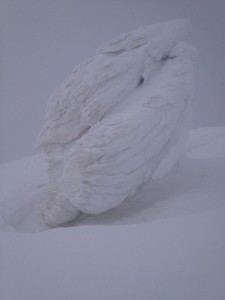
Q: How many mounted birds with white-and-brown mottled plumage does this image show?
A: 0